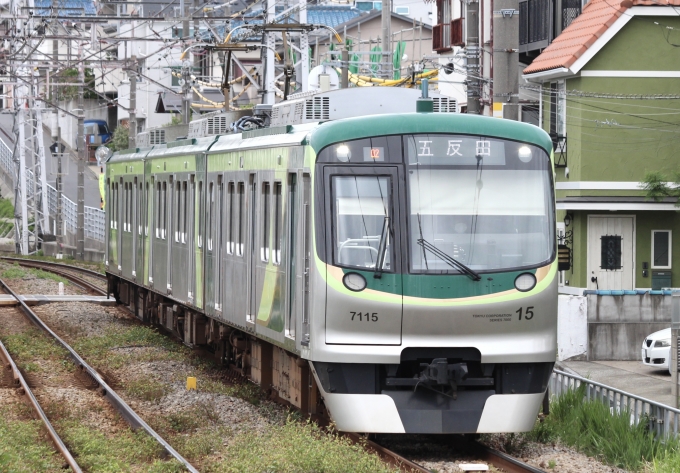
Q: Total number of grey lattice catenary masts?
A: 2